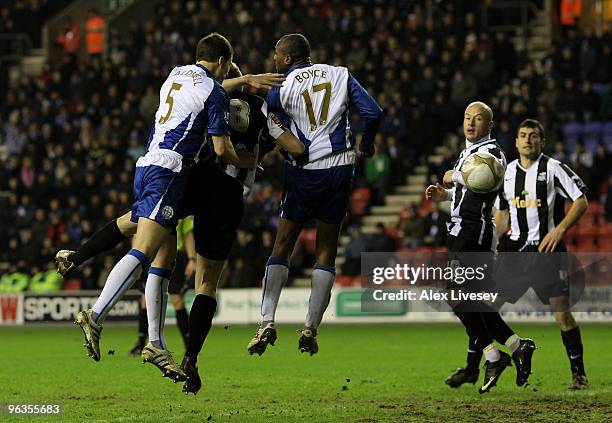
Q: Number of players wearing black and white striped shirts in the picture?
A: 3